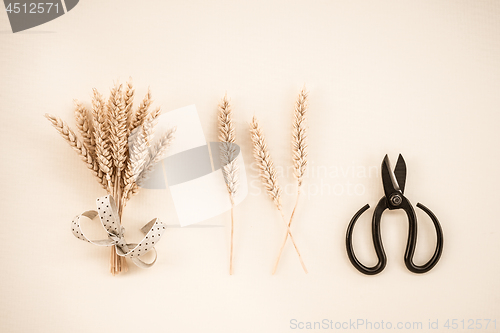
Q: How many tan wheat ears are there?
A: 11